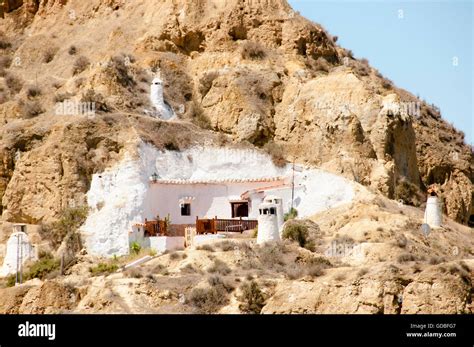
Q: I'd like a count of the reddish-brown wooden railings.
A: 2